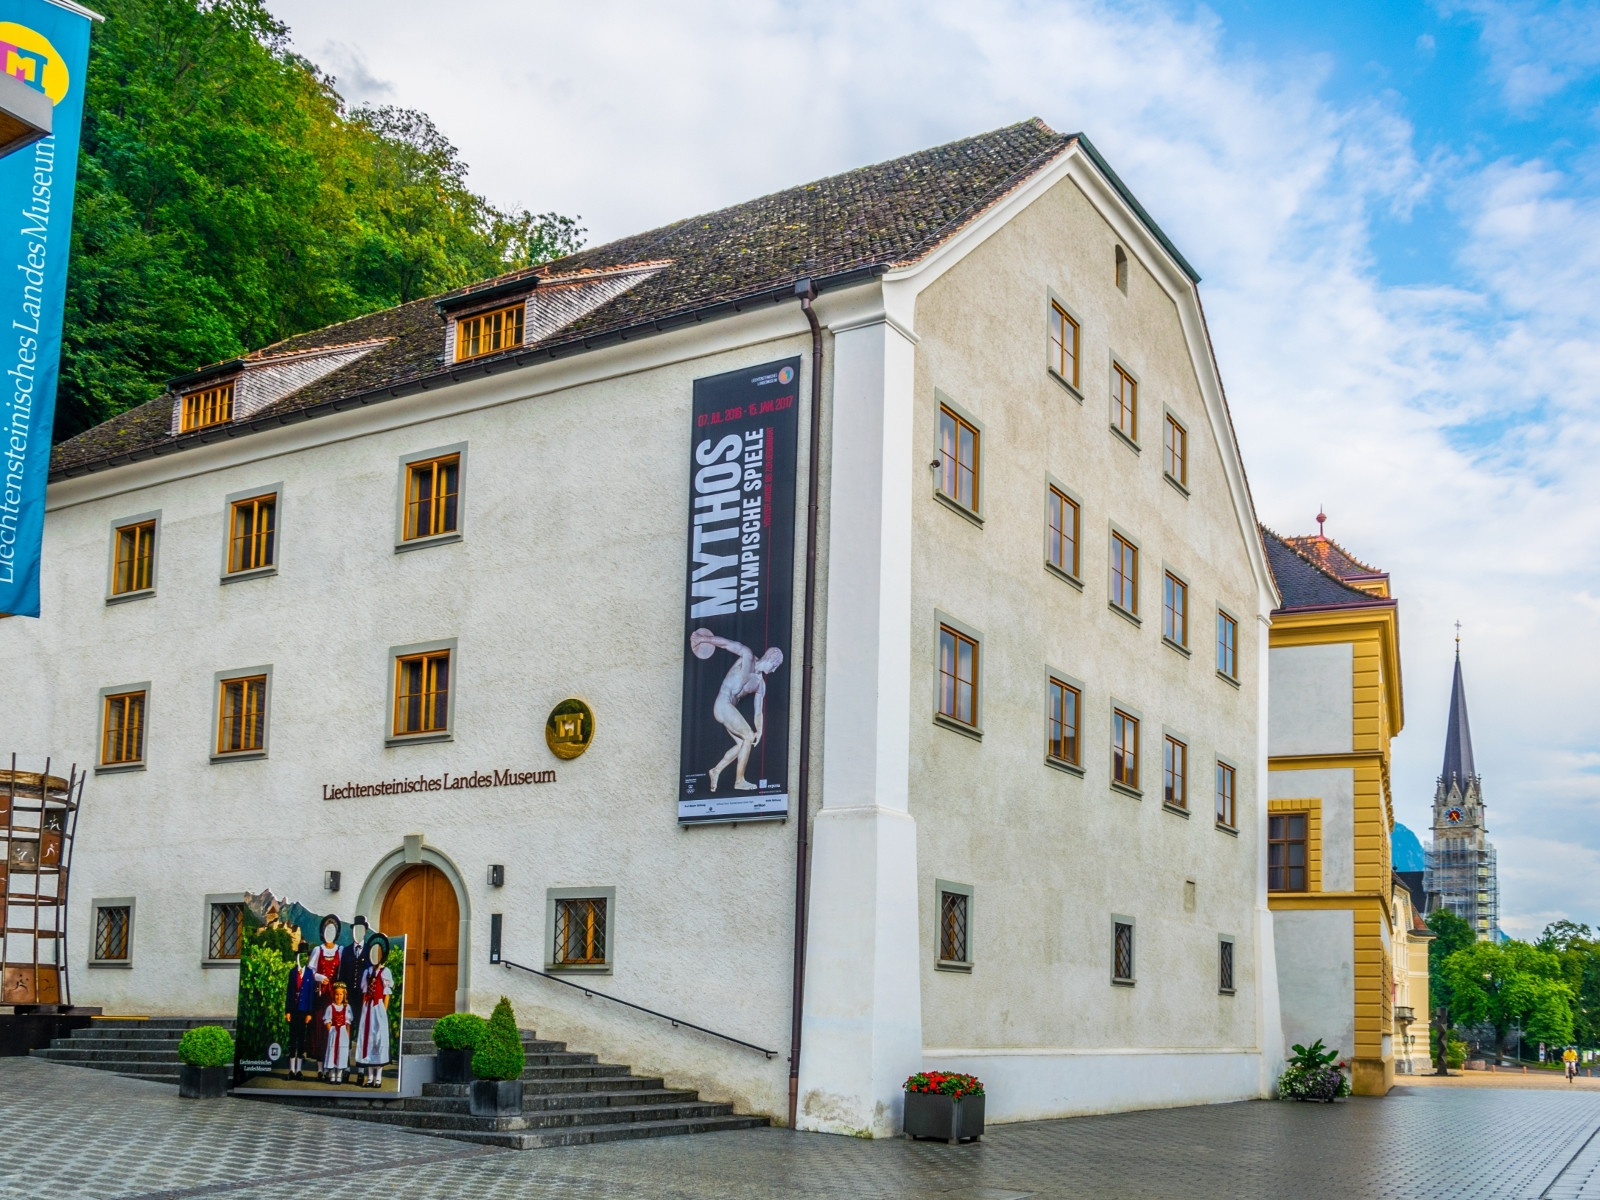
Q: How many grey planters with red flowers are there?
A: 1